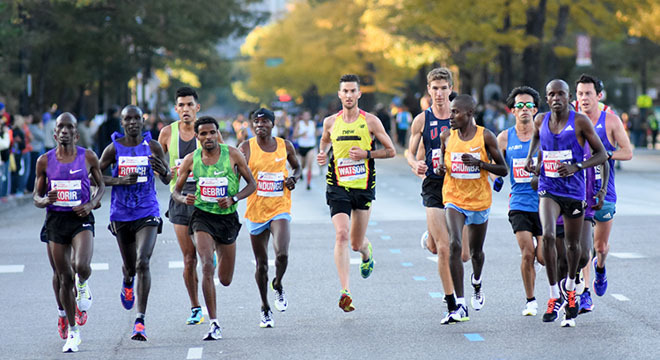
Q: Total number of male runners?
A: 11